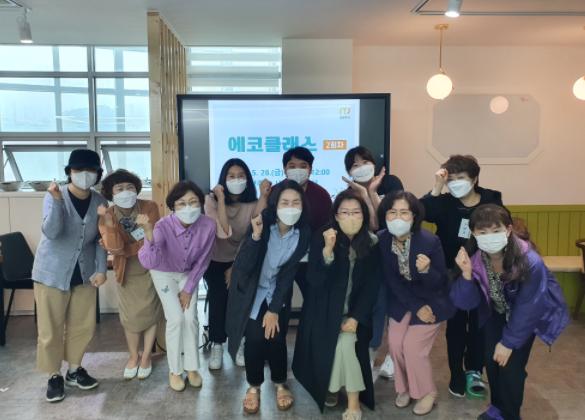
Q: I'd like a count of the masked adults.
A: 11